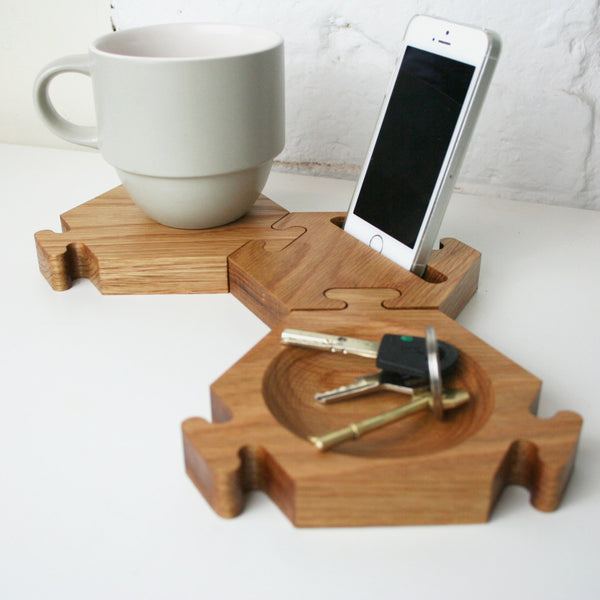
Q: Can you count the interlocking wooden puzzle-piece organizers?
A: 3